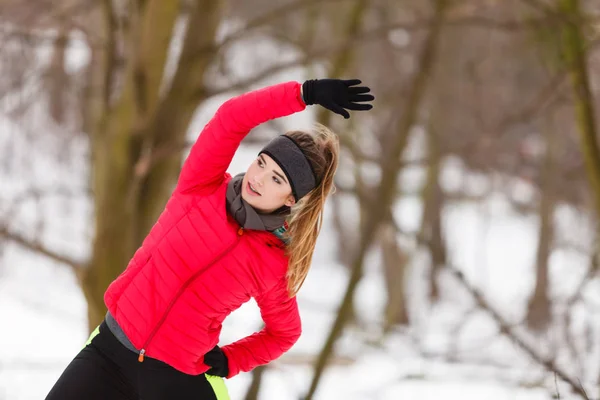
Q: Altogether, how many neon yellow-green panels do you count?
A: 2